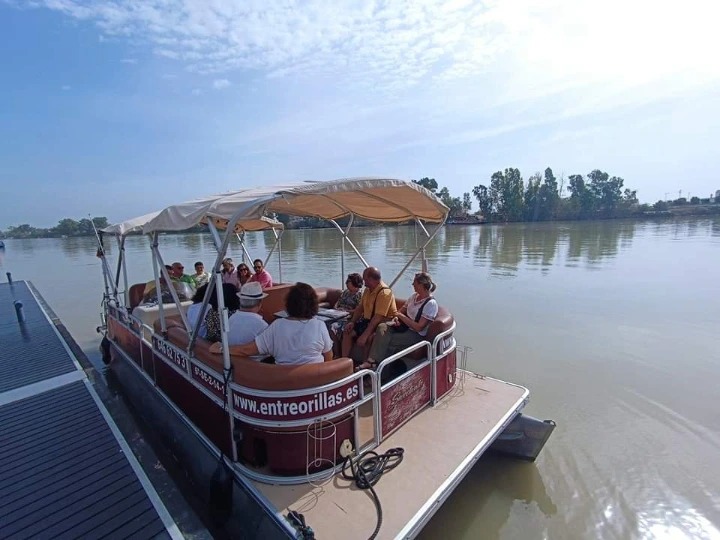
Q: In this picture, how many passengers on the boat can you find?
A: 13